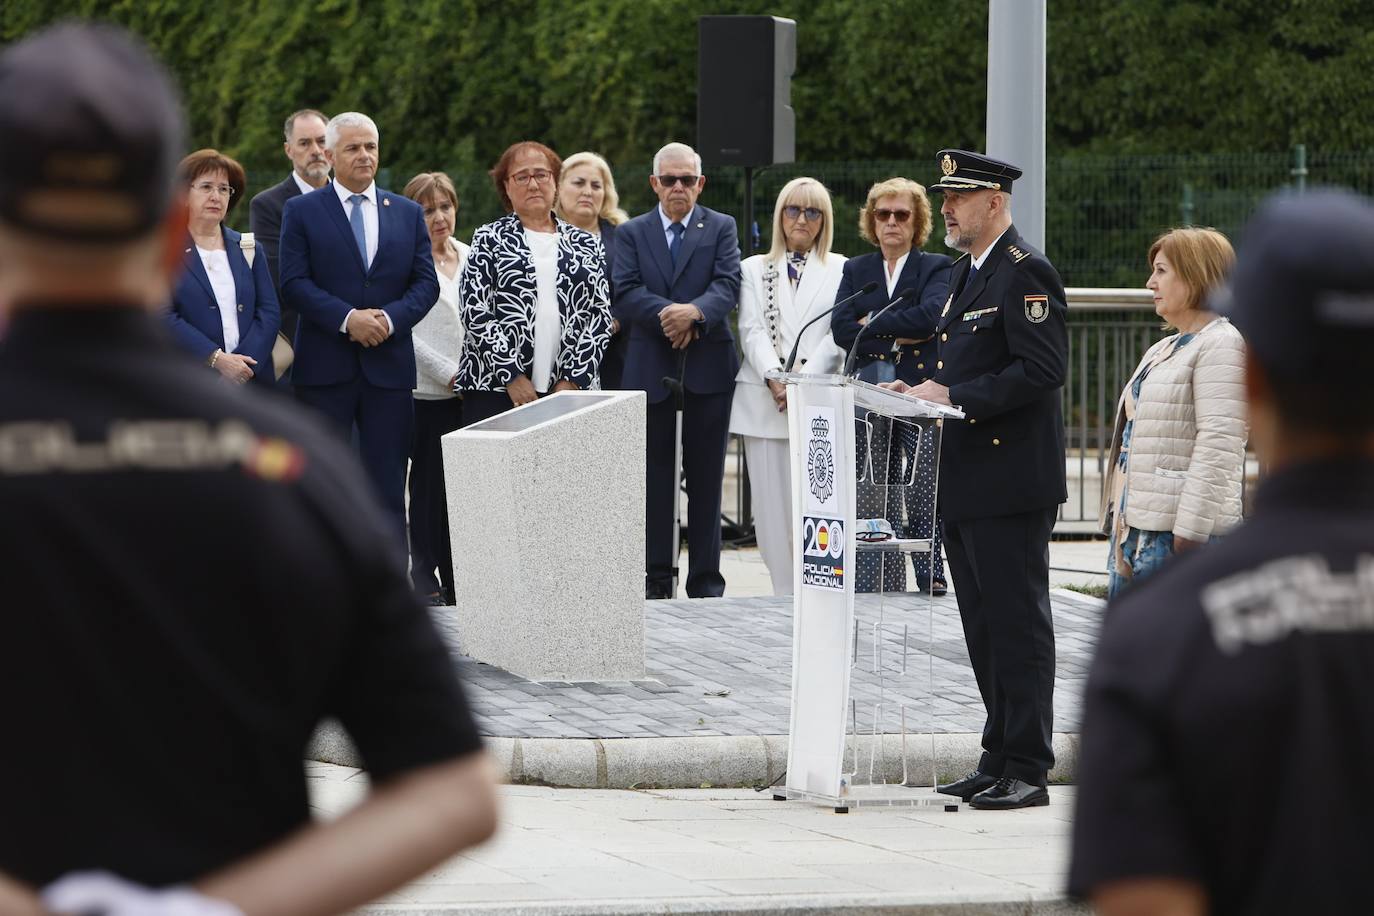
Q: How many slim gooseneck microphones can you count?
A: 2